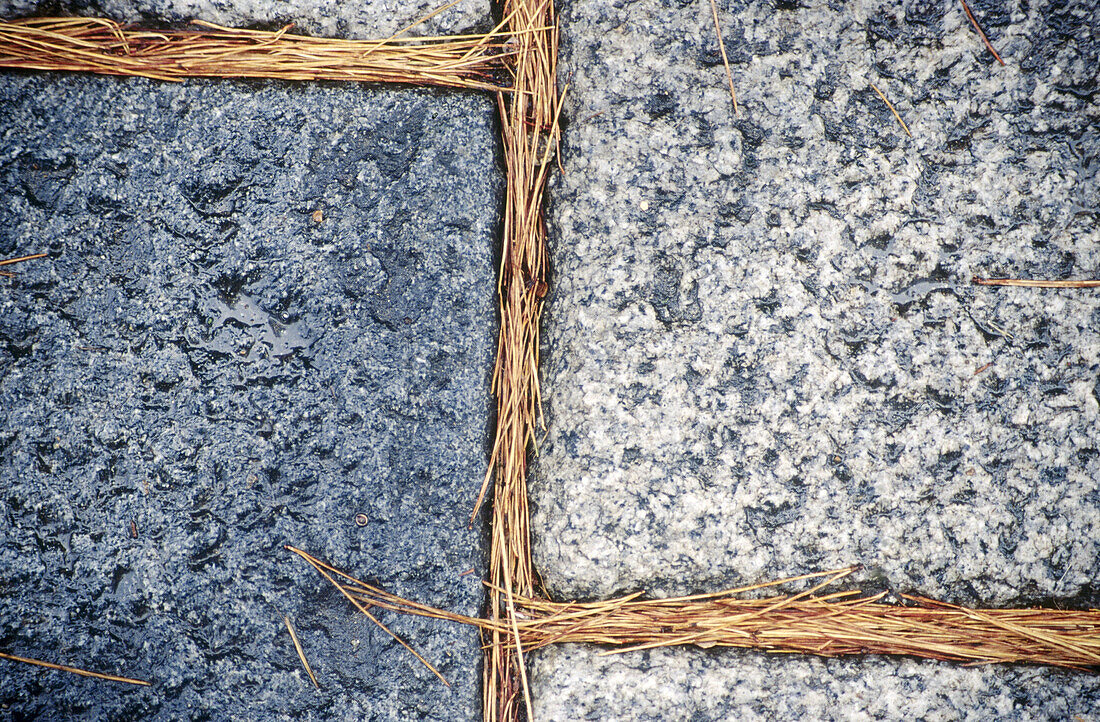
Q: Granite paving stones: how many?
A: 4